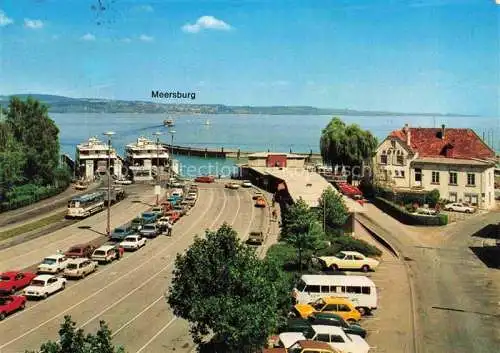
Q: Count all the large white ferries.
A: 2